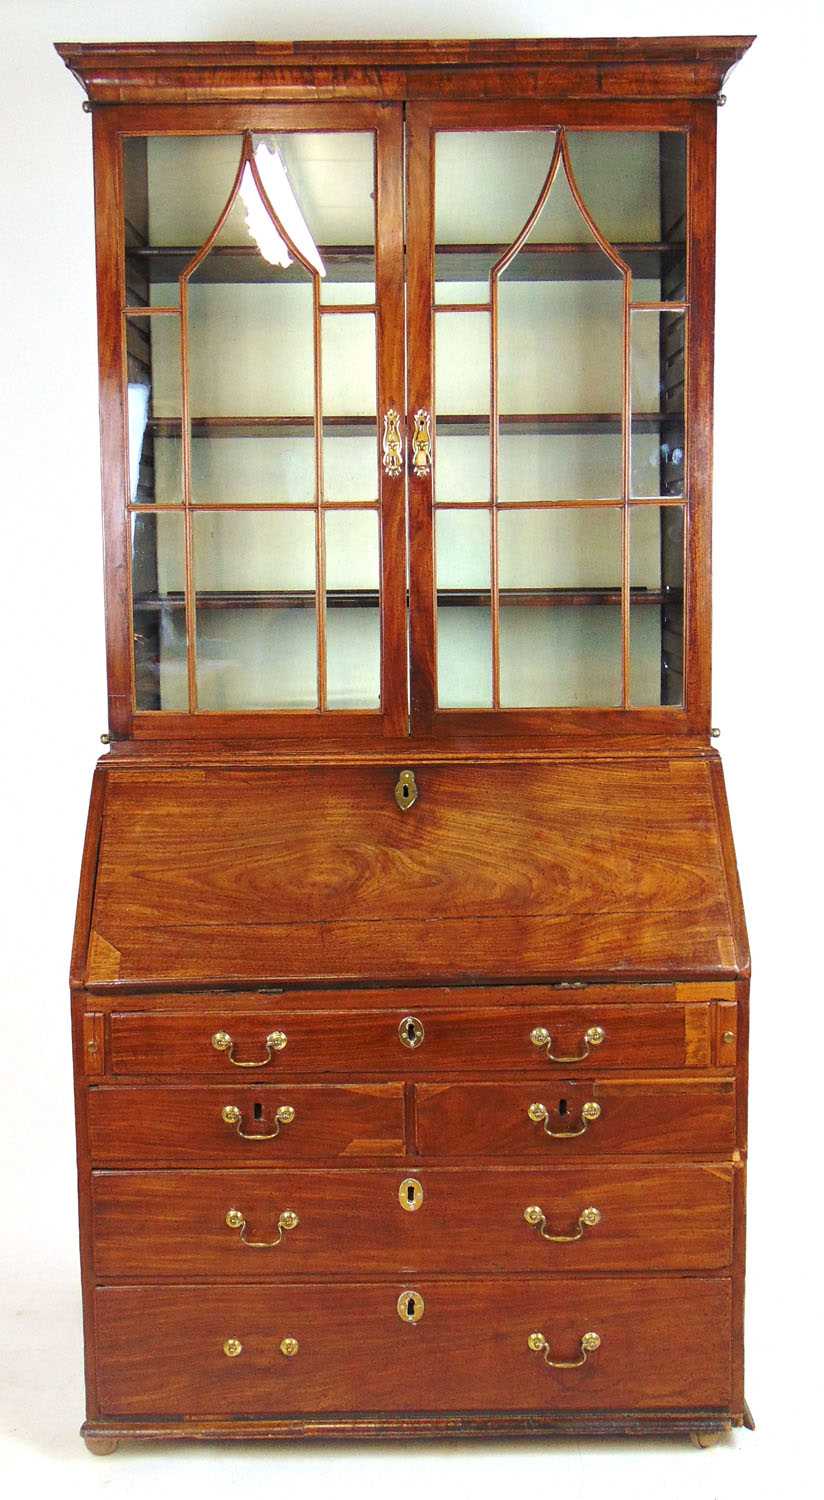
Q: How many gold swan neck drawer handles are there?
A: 7